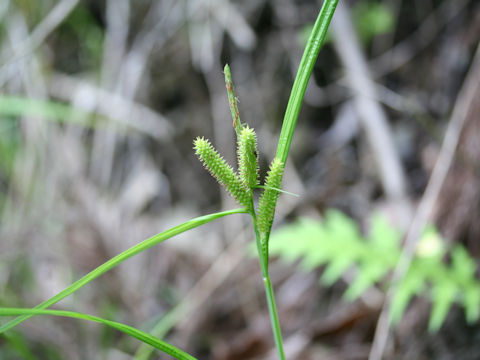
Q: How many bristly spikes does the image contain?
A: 3